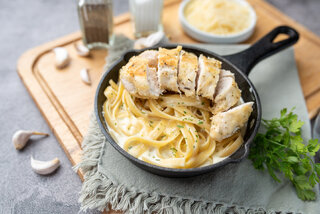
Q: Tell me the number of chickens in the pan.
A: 6